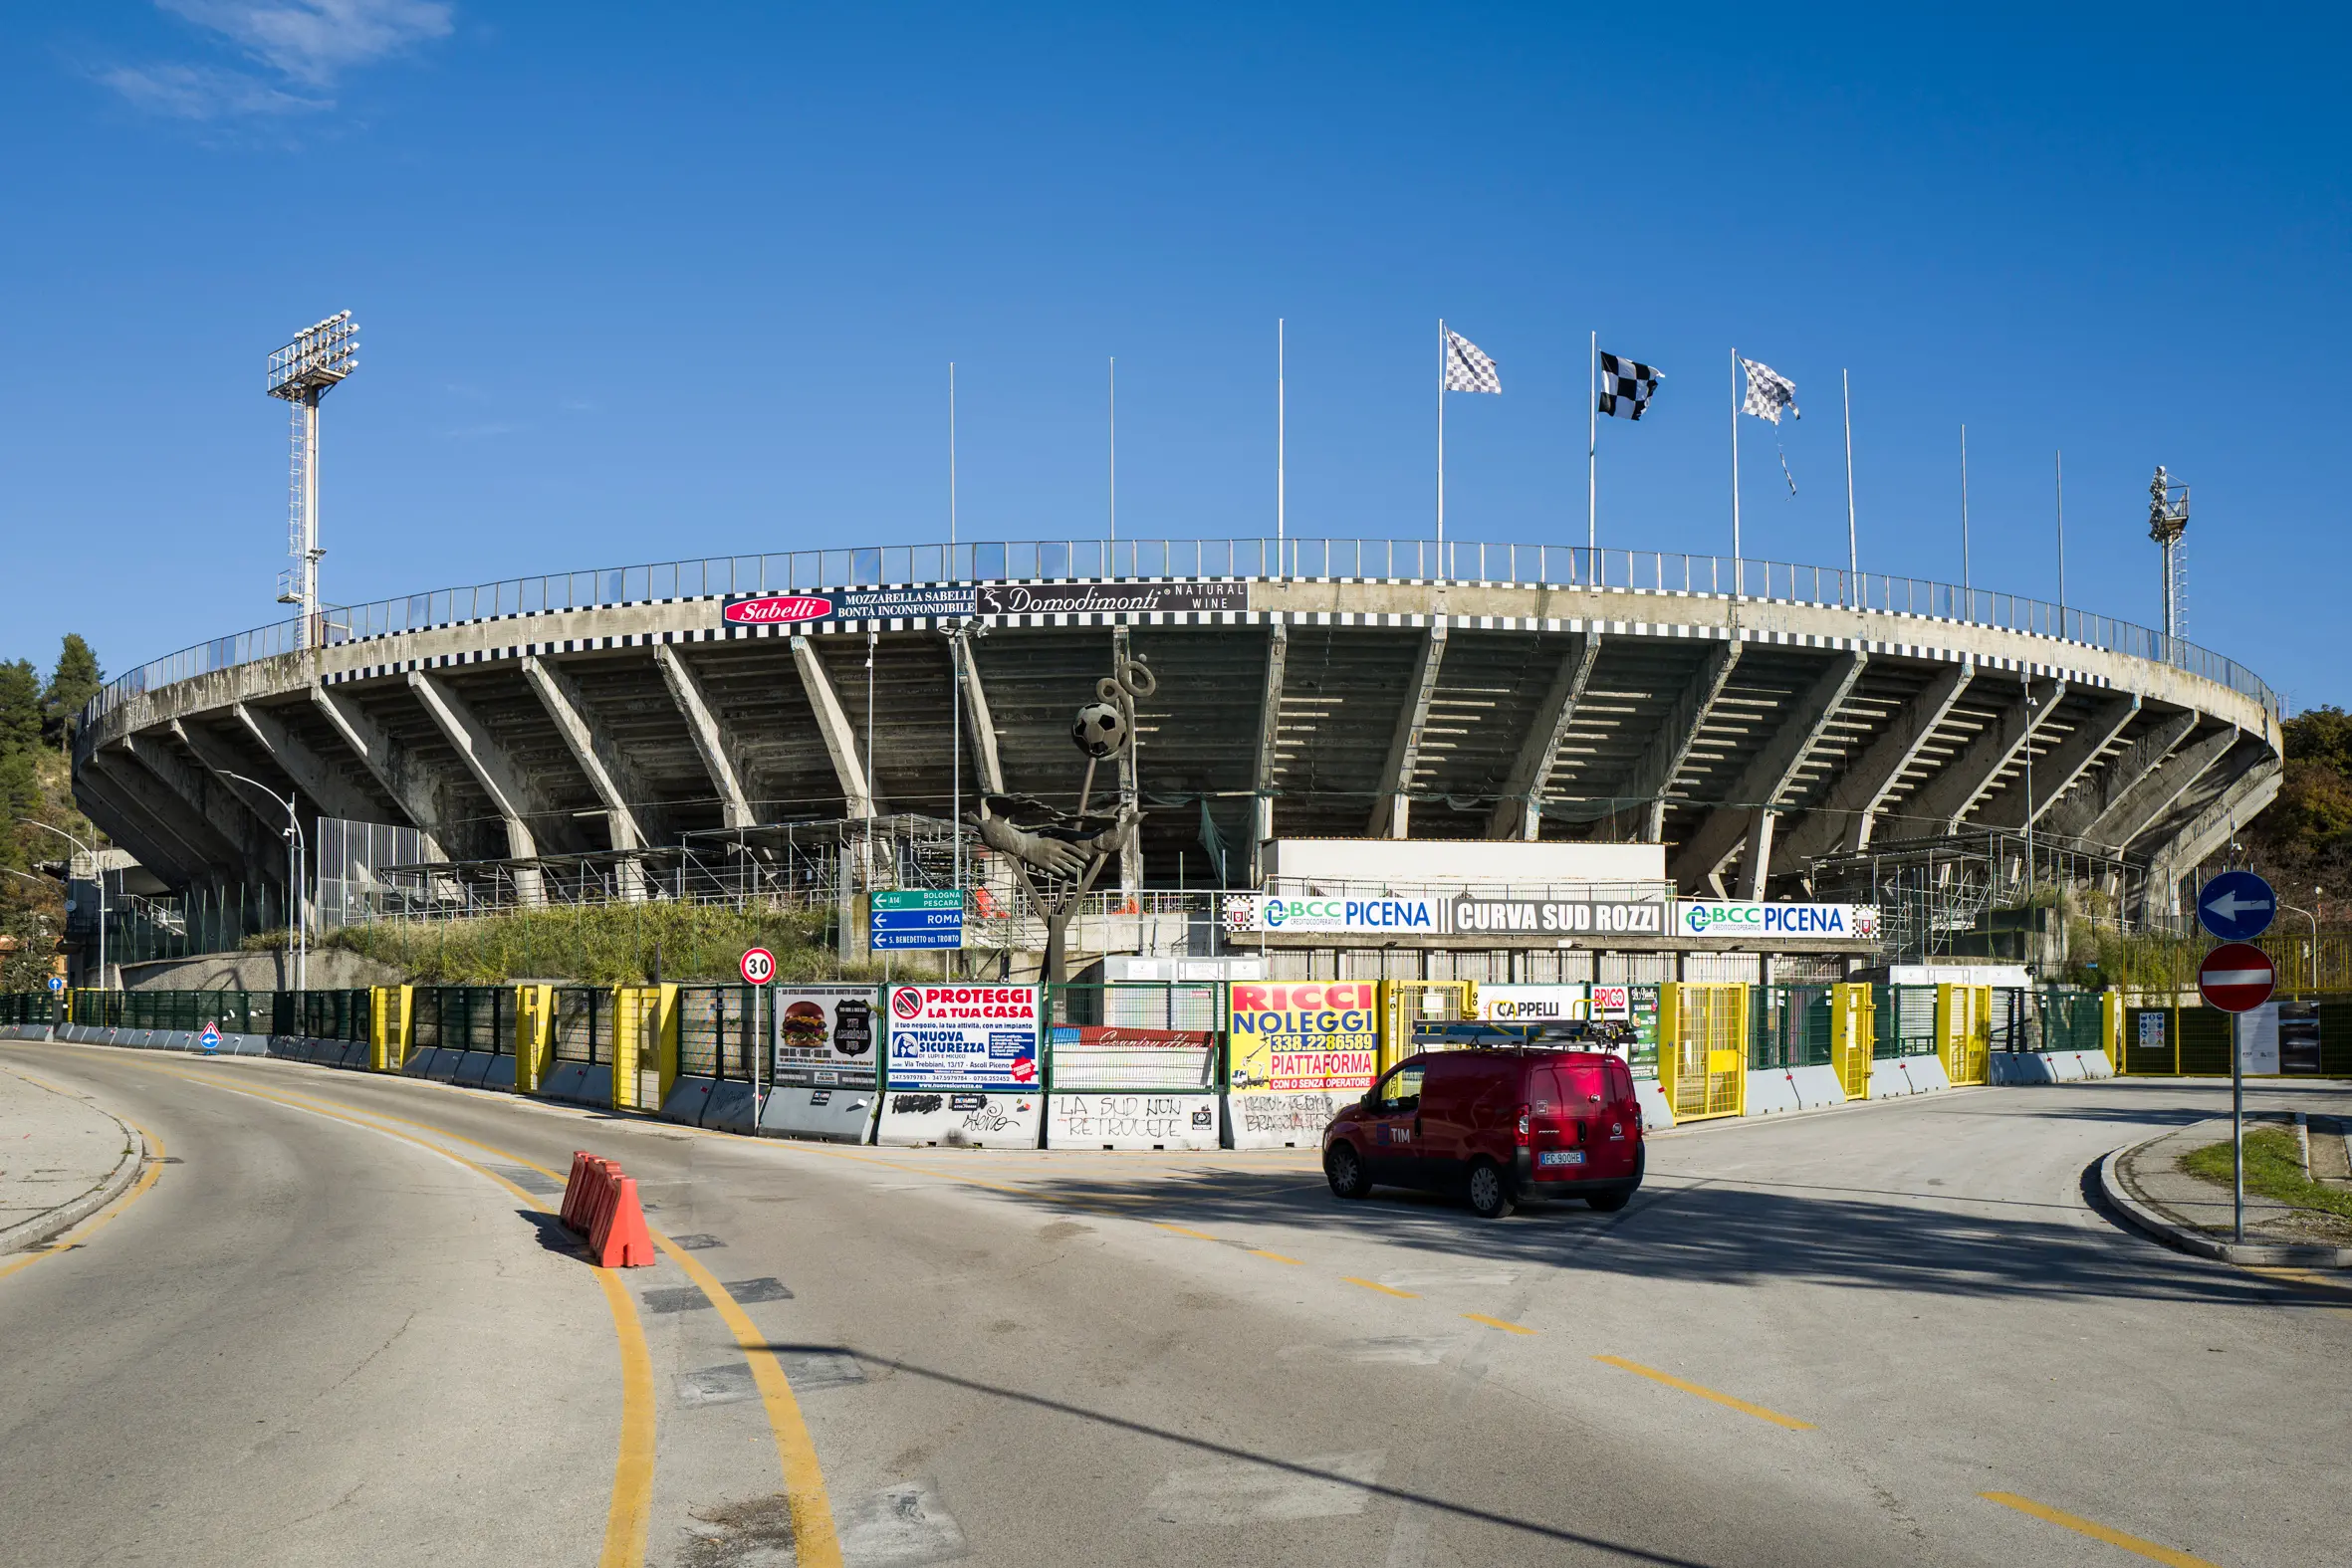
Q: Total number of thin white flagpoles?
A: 9